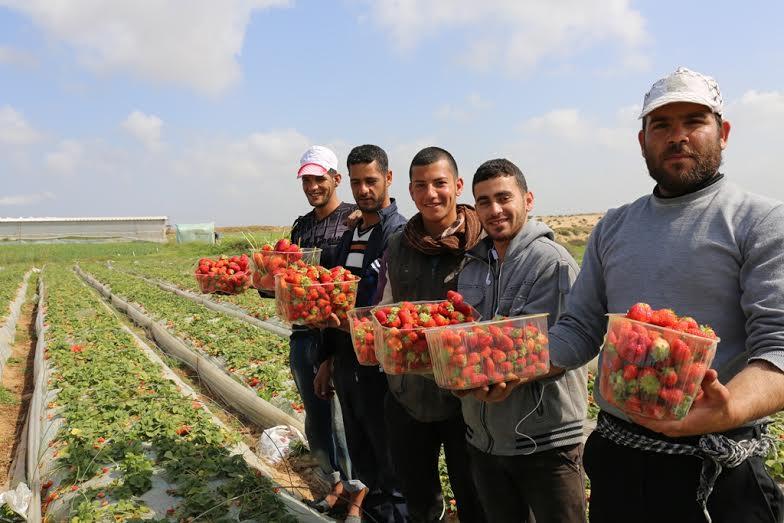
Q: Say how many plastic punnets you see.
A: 7